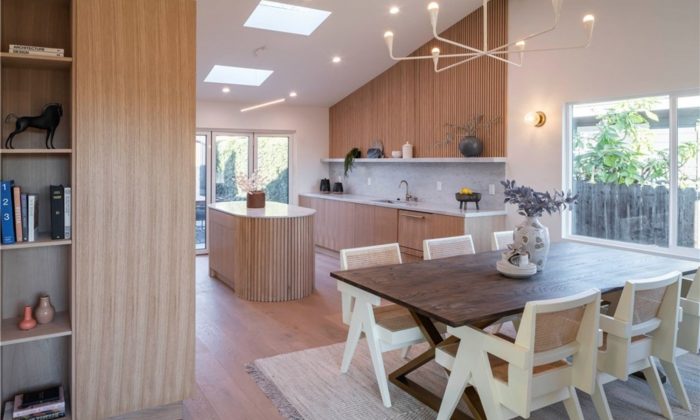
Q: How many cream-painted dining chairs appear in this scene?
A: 6